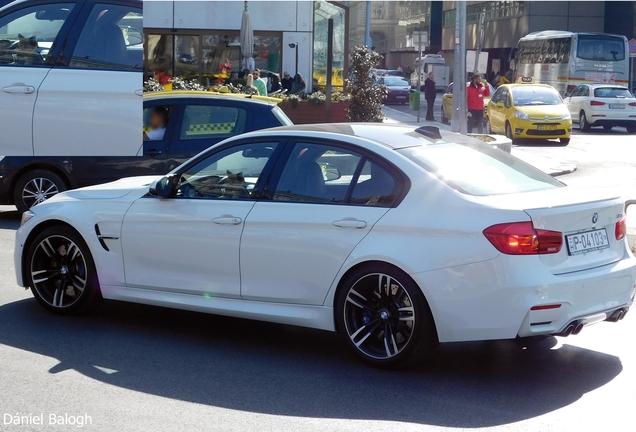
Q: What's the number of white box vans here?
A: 1